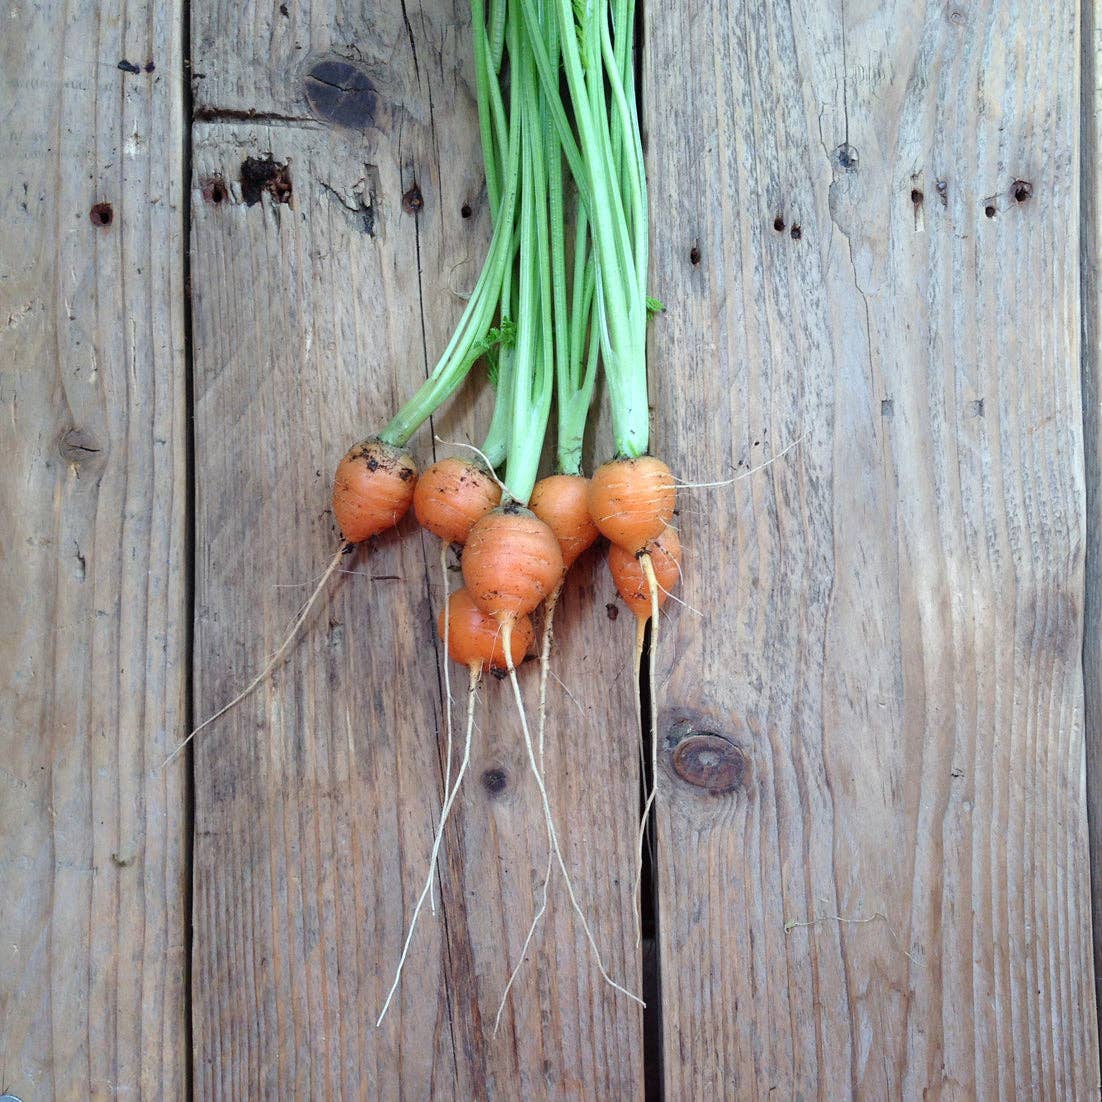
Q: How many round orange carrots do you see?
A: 7